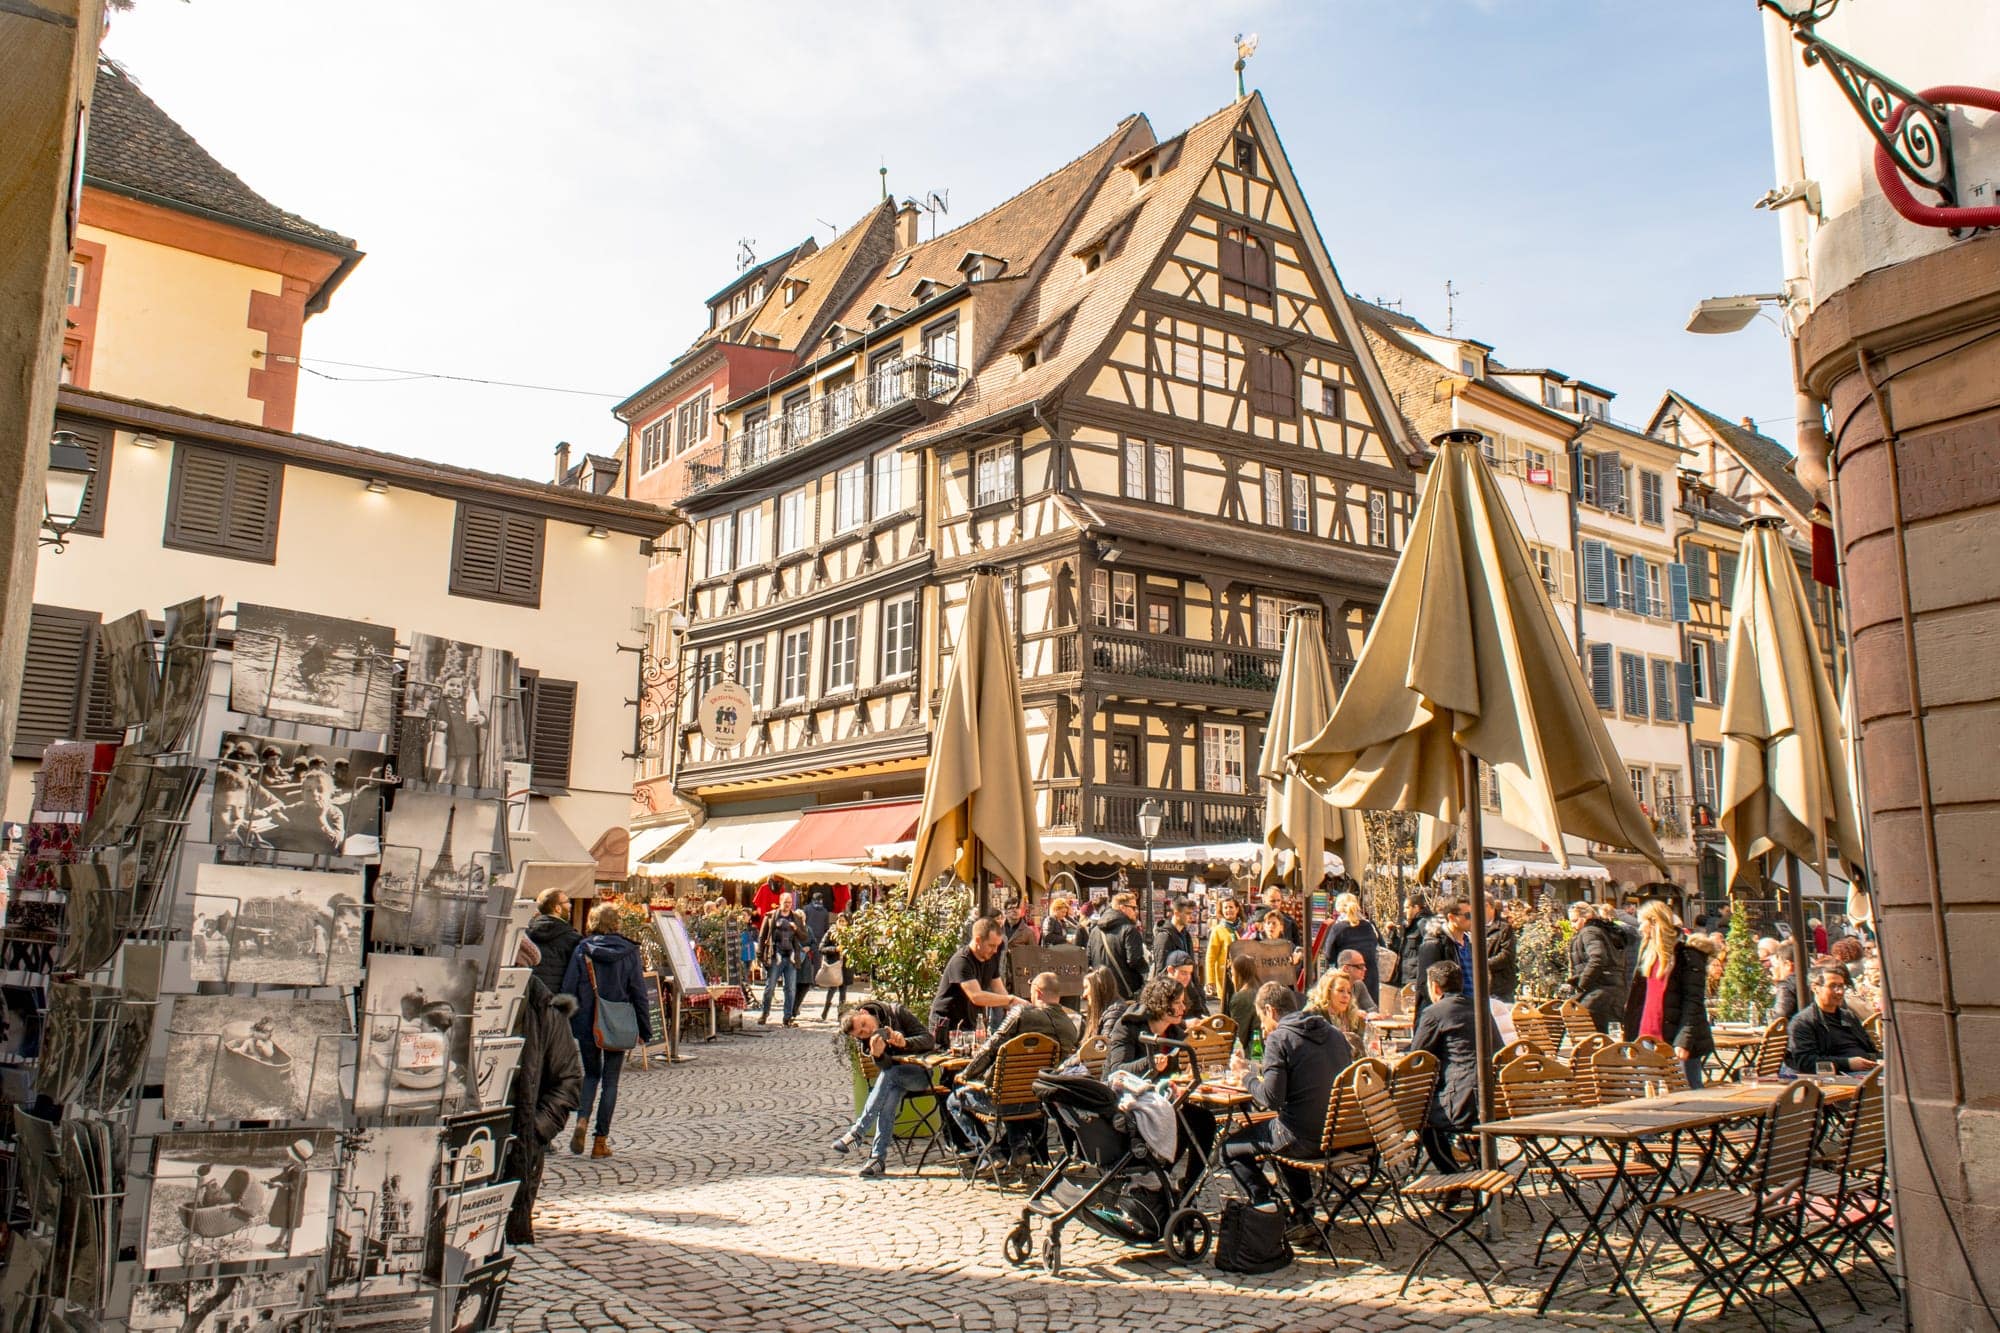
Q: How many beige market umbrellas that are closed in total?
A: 4